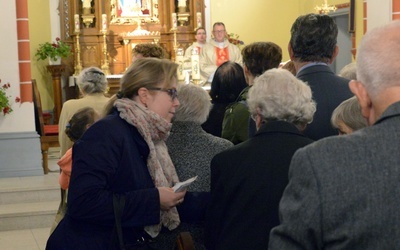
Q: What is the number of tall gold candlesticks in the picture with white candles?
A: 4